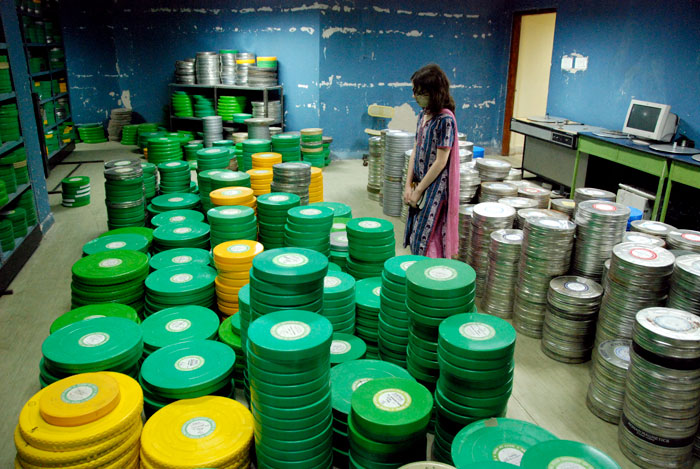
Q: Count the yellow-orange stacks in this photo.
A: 7